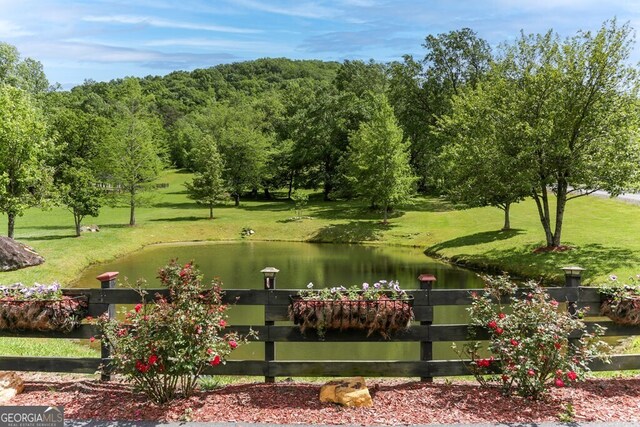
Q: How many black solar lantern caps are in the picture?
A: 2